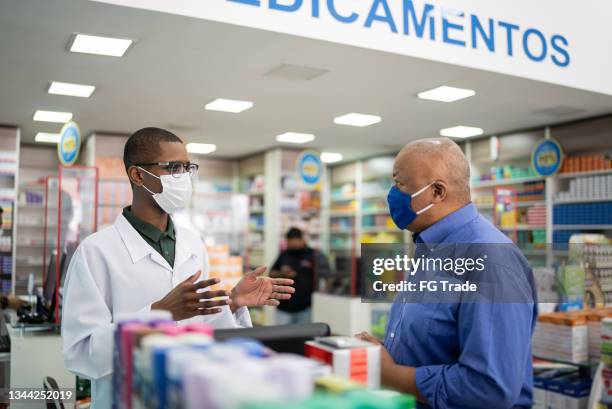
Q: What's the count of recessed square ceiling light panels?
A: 11